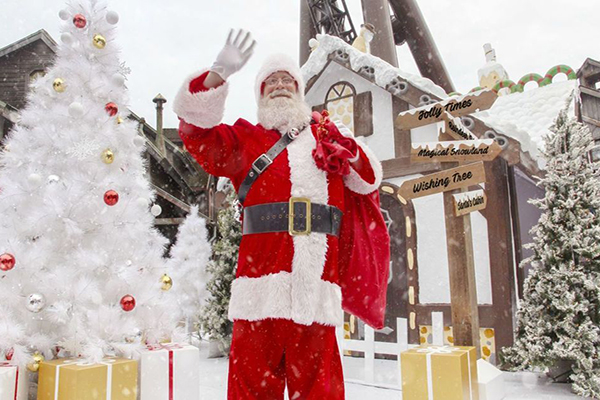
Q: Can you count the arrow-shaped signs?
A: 5